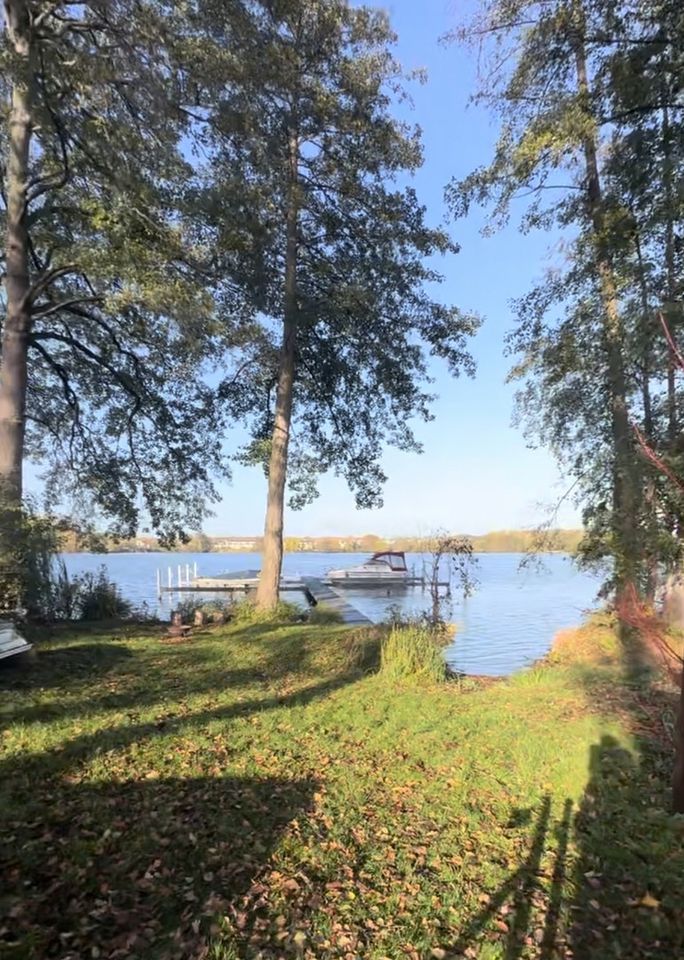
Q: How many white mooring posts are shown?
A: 5